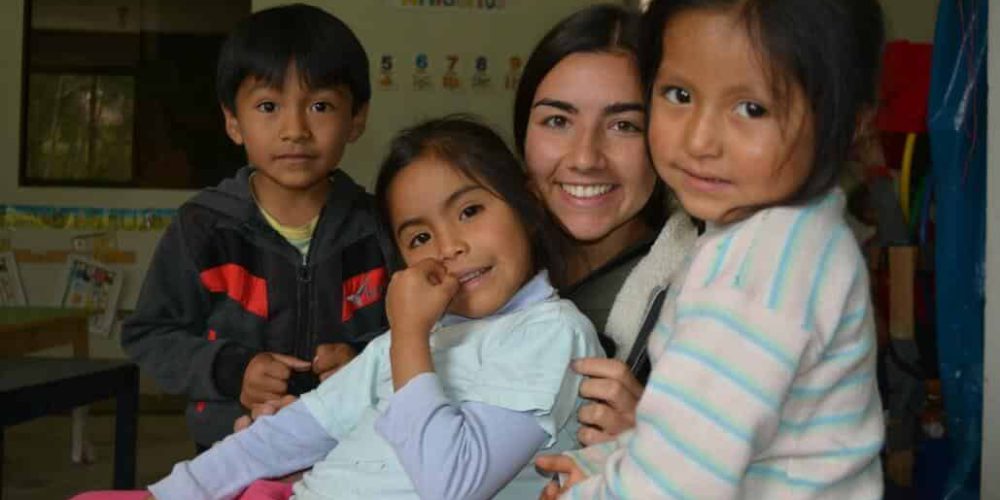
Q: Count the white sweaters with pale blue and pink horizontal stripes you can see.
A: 1